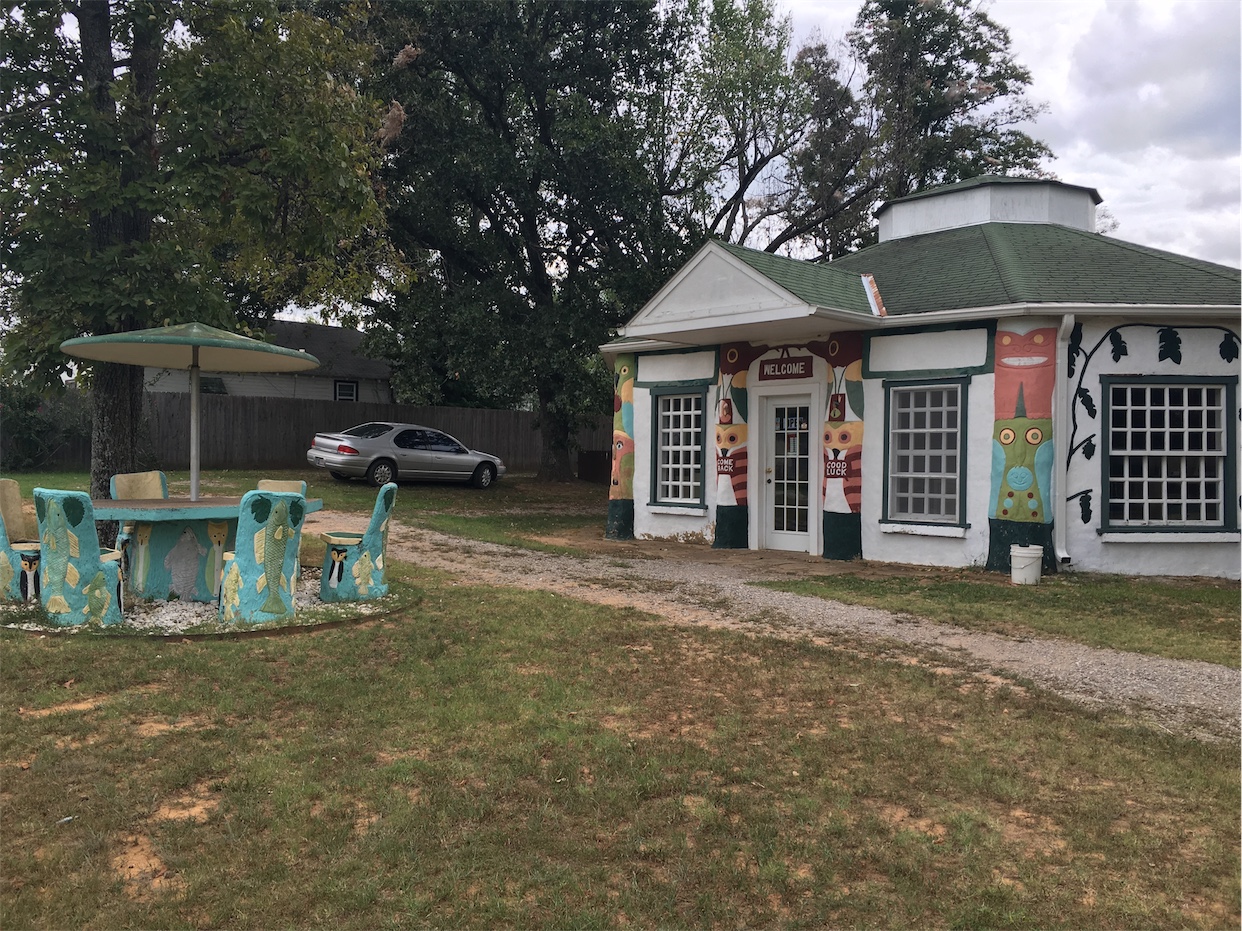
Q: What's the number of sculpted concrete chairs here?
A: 6